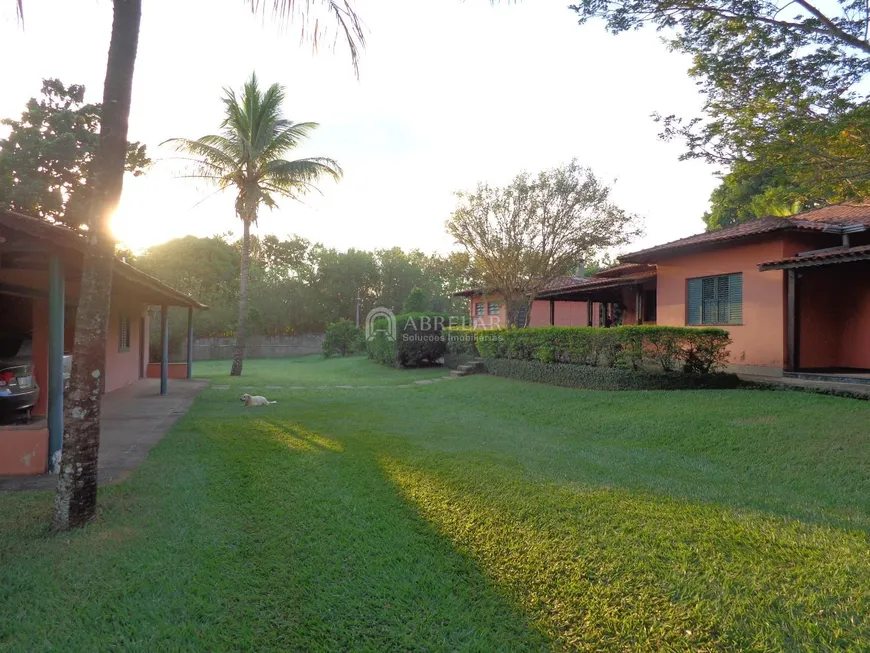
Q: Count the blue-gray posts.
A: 3